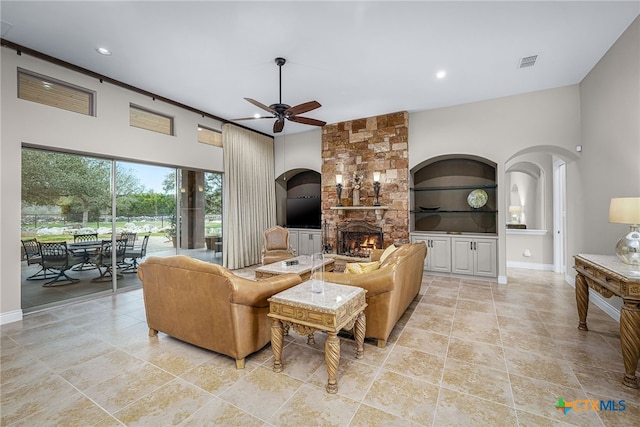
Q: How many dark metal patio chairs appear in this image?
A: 6